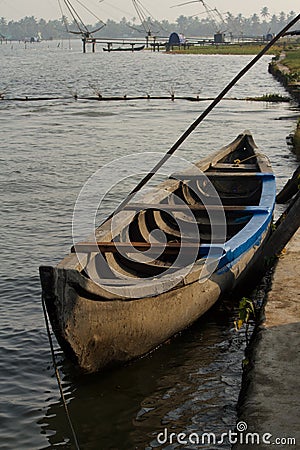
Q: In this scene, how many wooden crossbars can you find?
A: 3